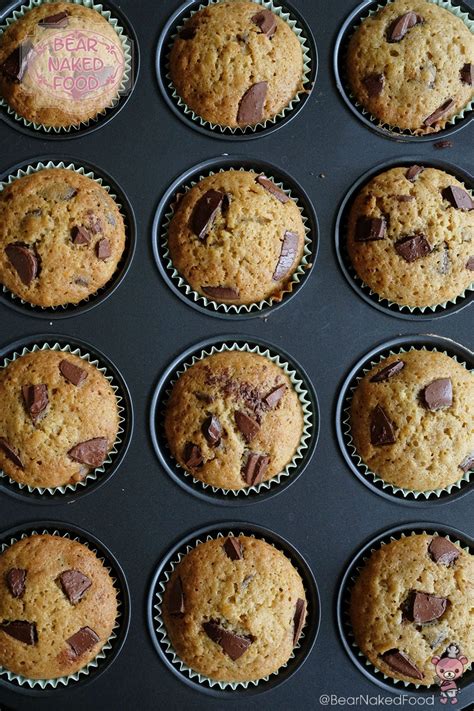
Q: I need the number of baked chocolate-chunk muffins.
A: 12